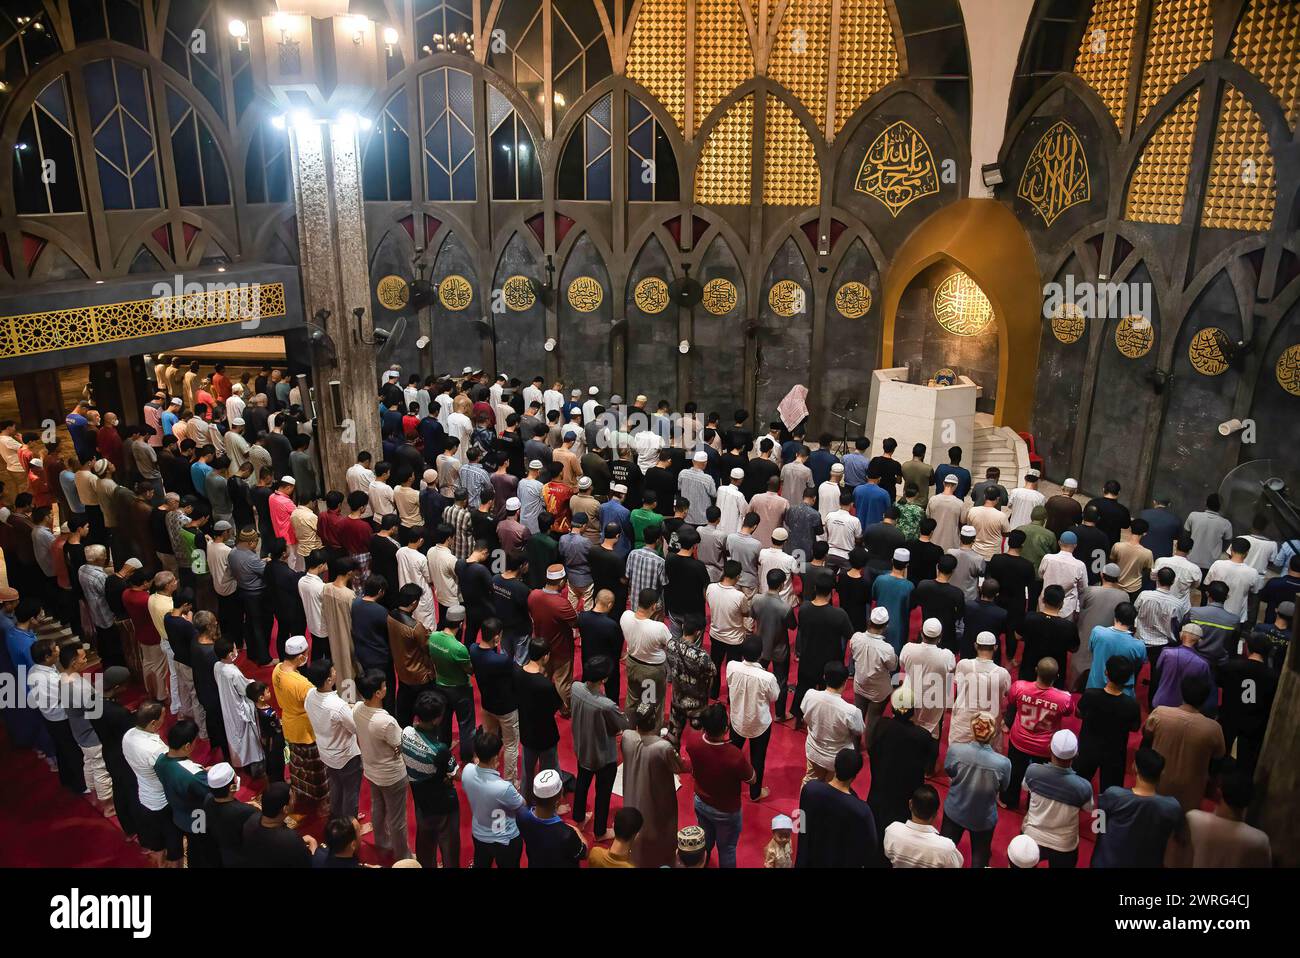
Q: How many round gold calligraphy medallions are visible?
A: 13